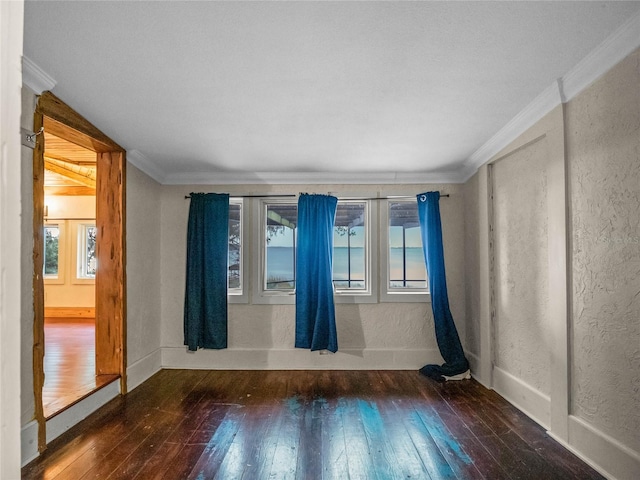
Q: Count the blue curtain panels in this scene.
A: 3